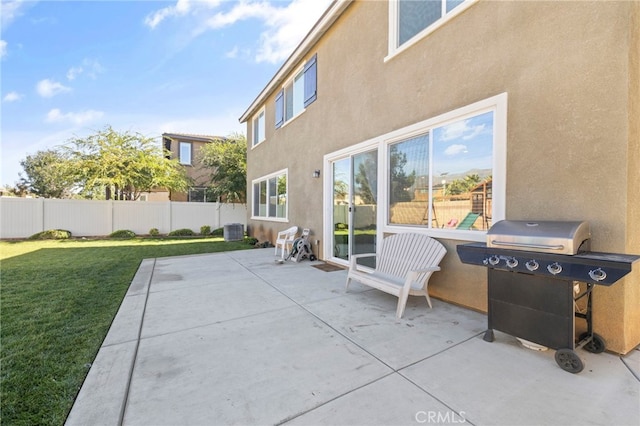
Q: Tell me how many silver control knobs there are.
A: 5